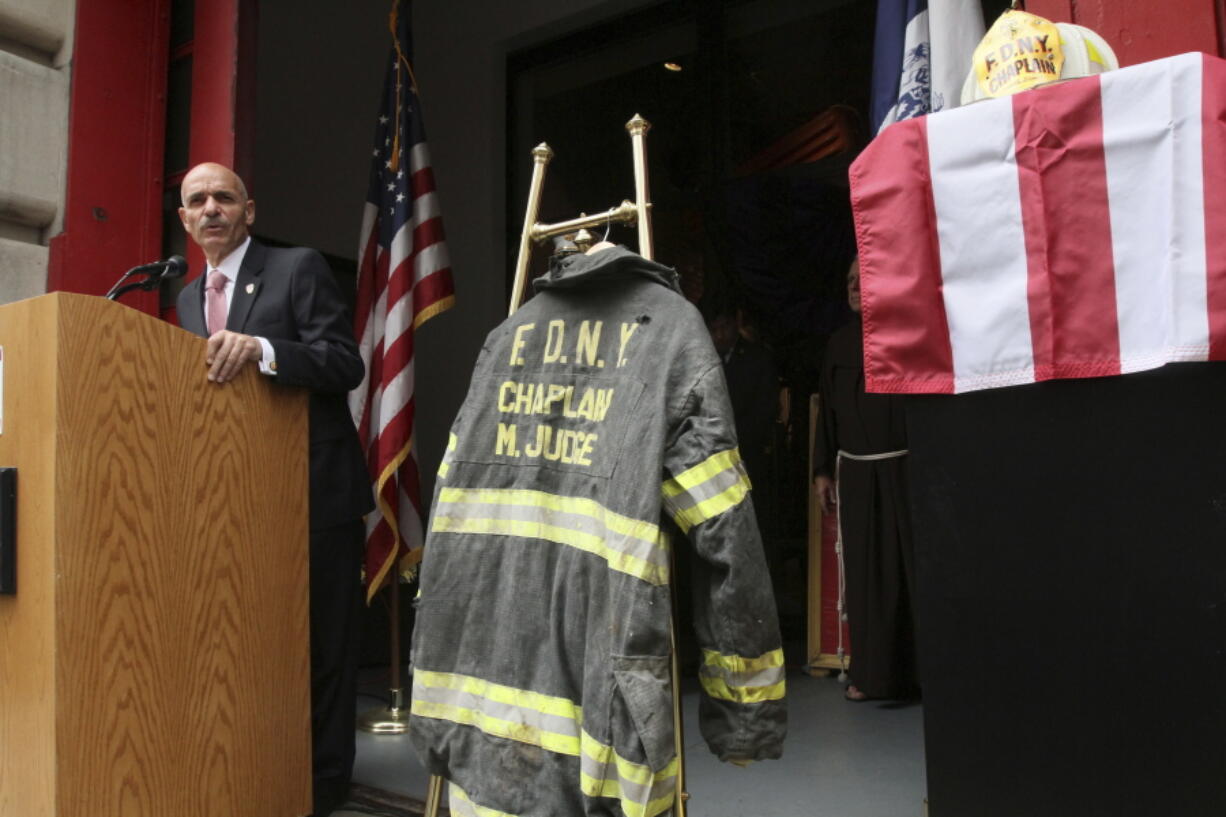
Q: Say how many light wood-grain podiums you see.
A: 1